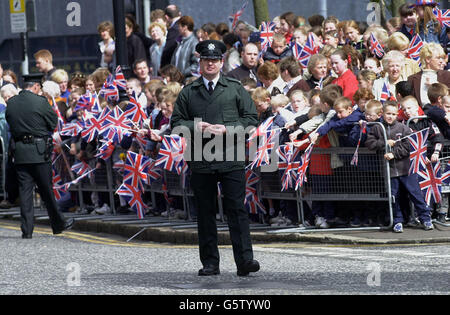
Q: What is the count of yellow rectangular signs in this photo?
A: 1